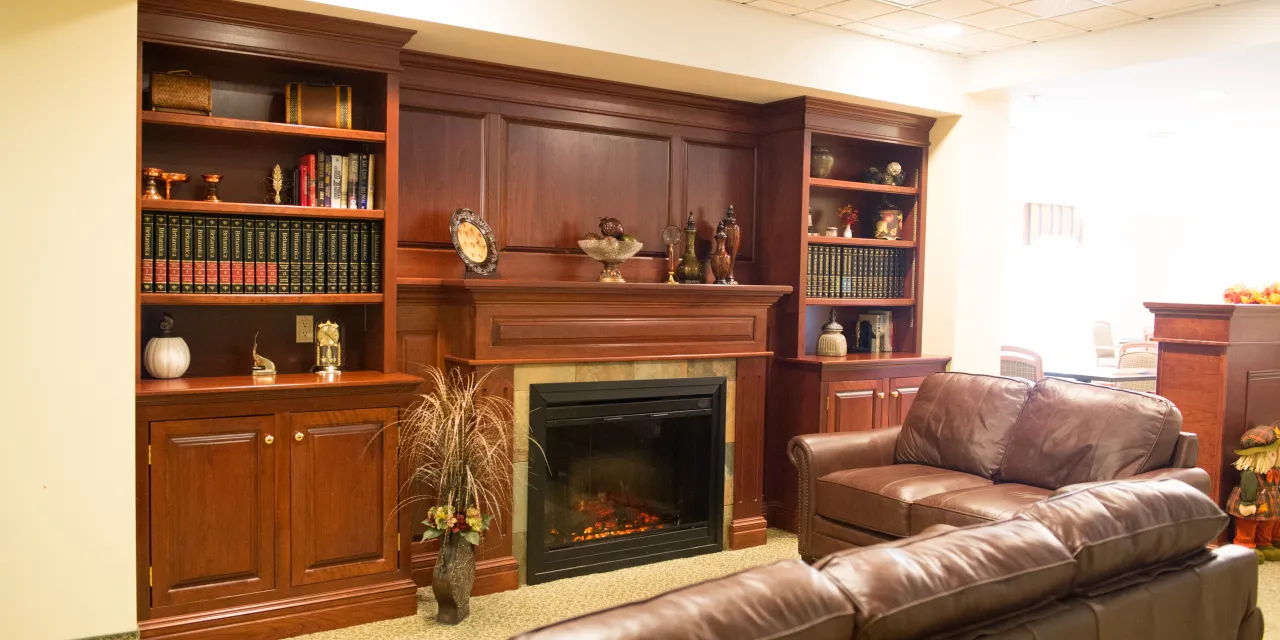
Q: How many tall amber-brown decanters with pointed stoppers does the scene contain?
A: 2